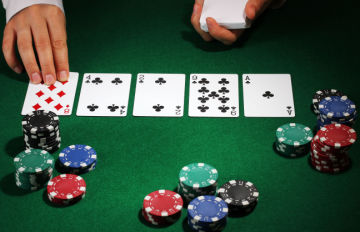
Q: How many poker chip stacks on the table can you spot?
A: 12